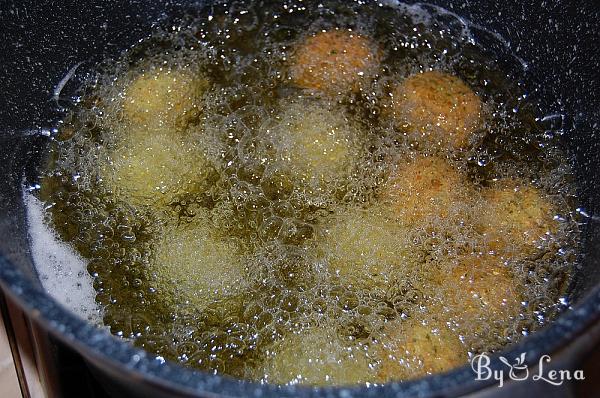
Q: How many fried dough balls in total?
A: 12